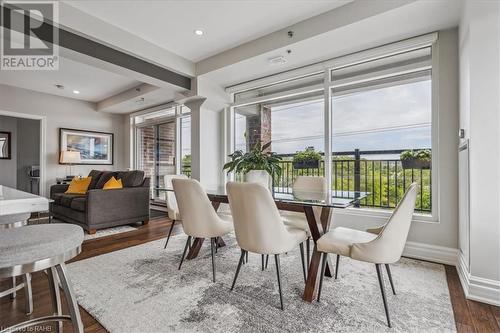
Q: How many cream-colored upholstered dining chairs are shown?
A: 5